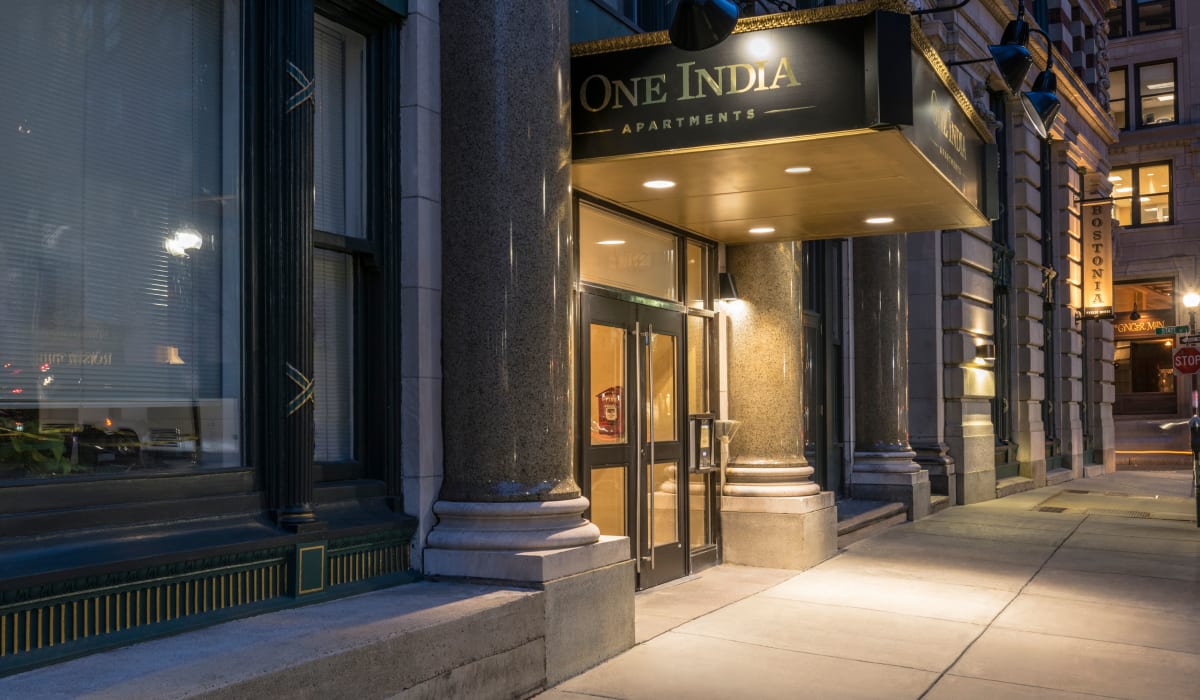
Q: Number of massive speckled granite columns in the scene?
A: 3